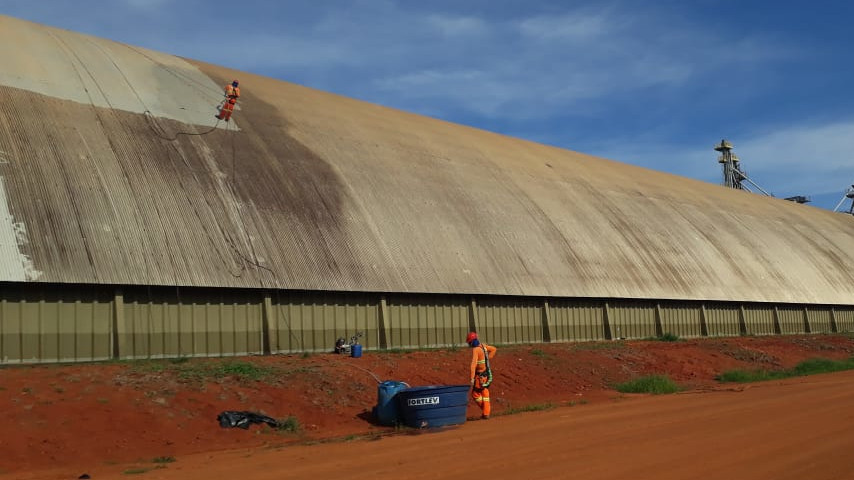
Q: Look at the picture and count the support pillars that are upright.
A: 12